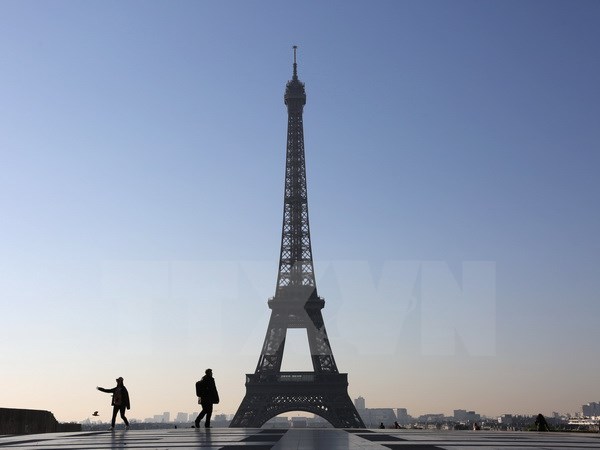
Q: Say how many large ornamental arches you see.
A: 1